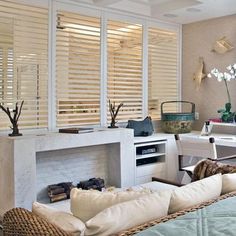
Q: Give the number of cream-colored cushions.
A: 5